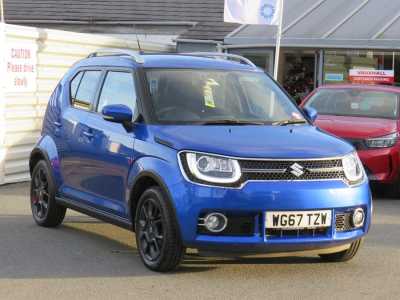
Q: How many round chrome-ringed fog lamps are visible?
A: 2